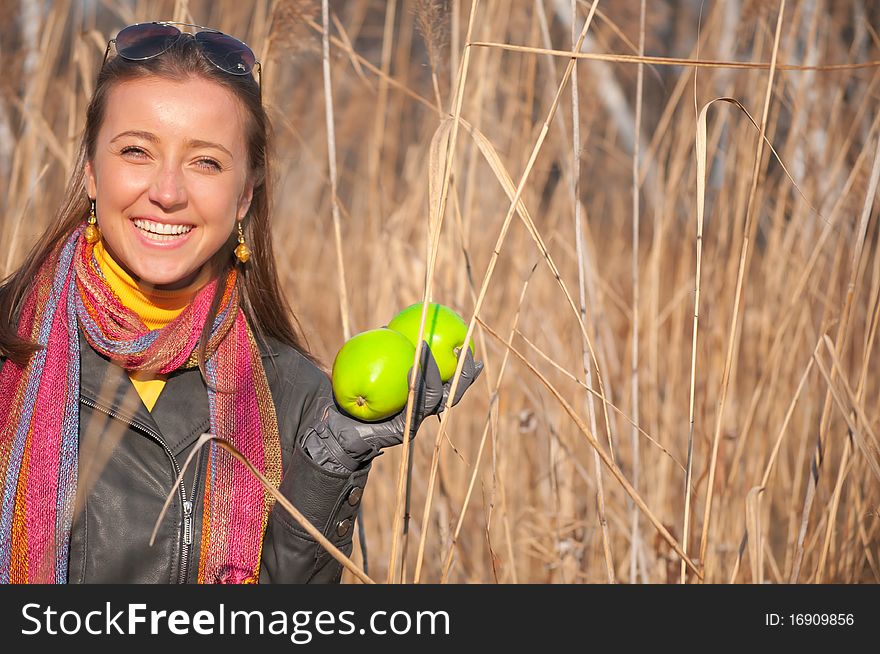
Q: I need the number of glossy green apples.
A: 2